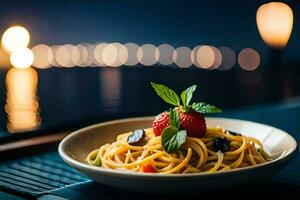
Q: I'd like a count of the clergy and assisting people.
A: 0